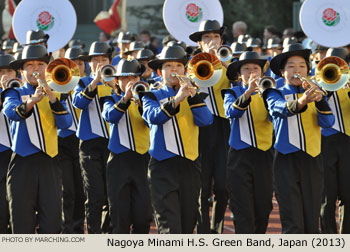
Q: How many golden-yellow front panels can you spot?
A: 9